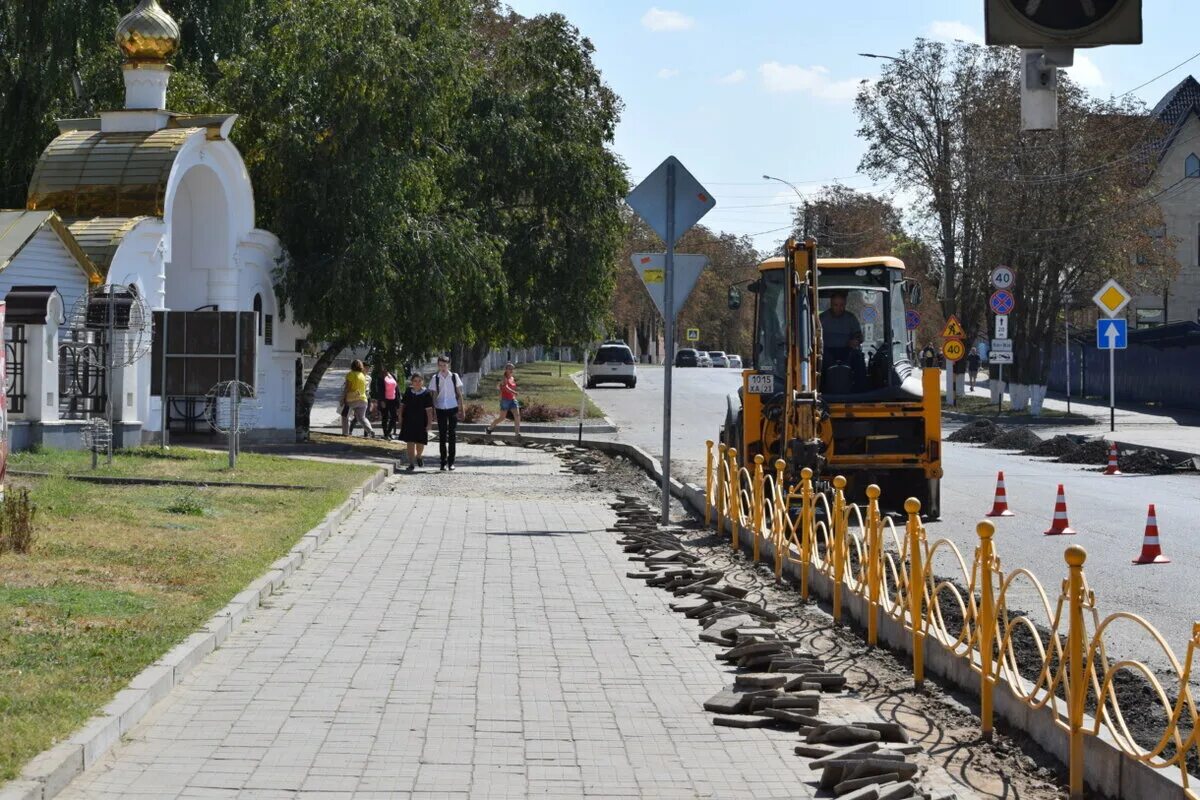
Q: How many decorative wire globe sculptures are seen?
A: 3